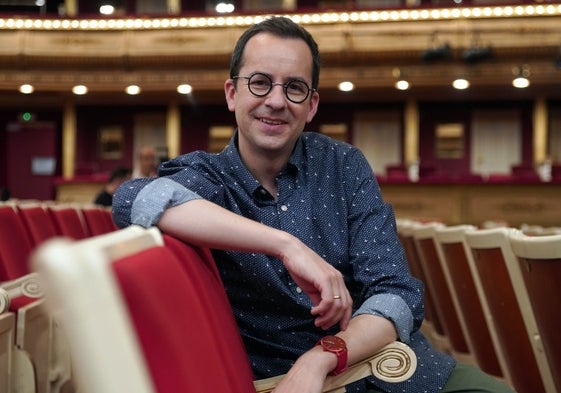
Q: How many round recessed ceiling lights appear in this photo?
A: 8